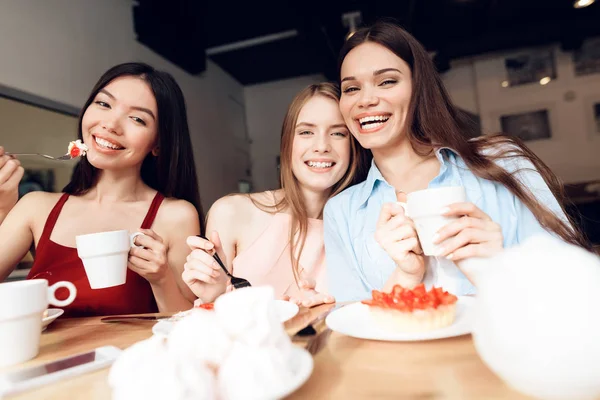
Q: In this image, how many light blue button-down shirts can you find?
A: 1